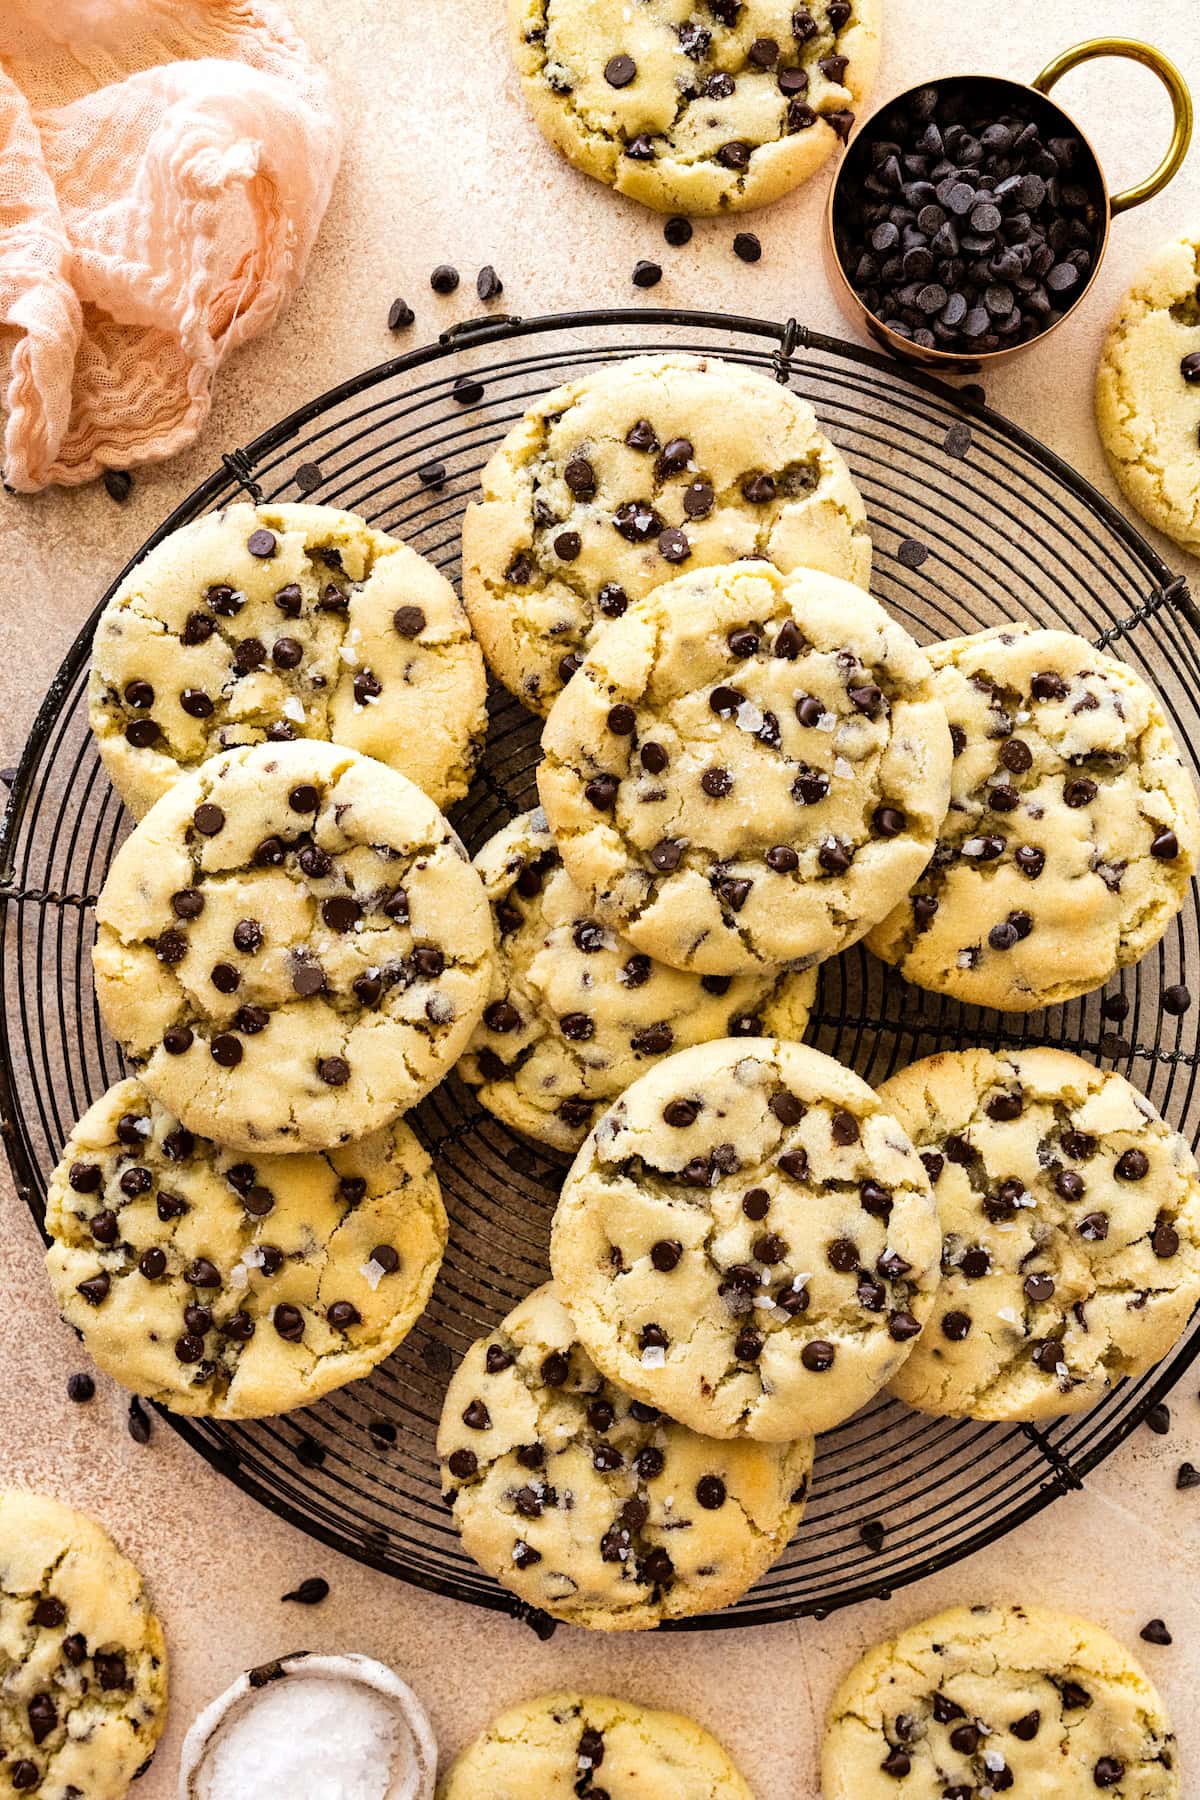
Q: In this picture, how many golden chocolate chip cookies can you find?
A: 15